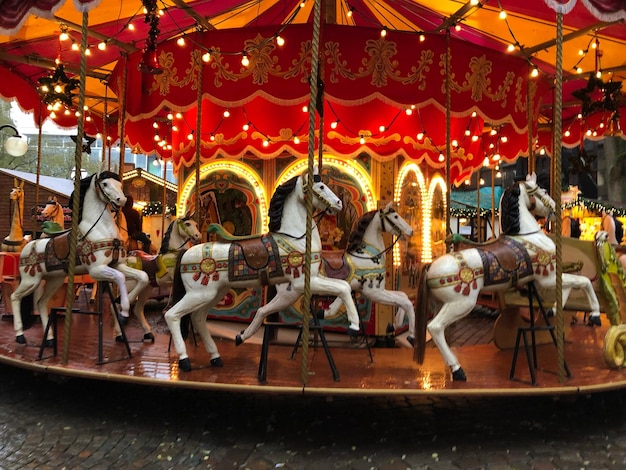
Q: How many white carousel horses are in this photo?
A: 5